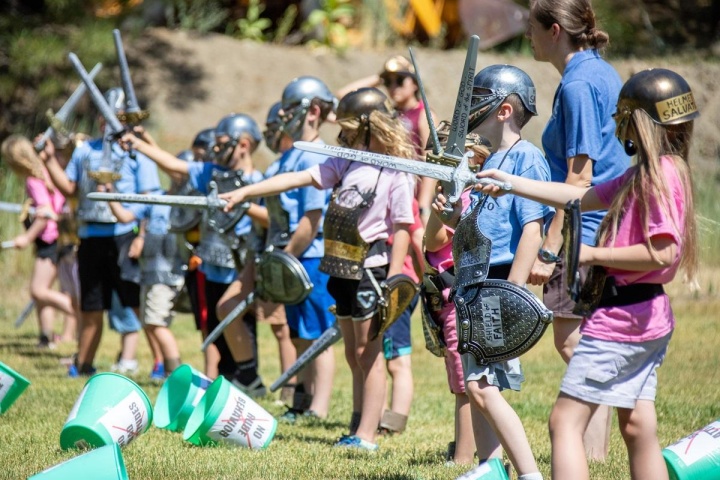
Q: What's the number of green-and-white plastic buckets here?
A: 7